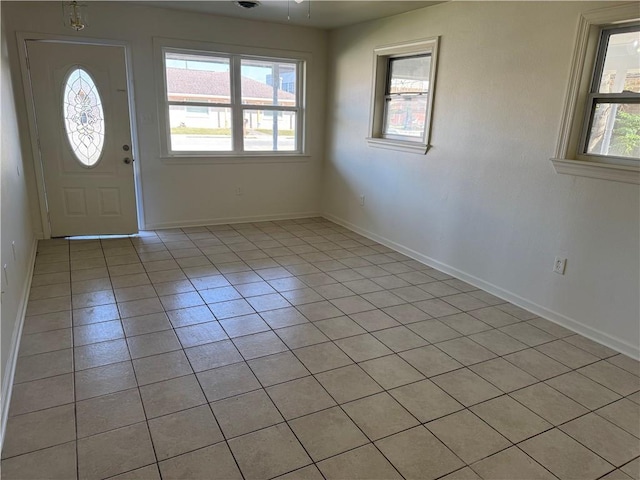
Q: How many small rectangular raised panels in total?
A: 2